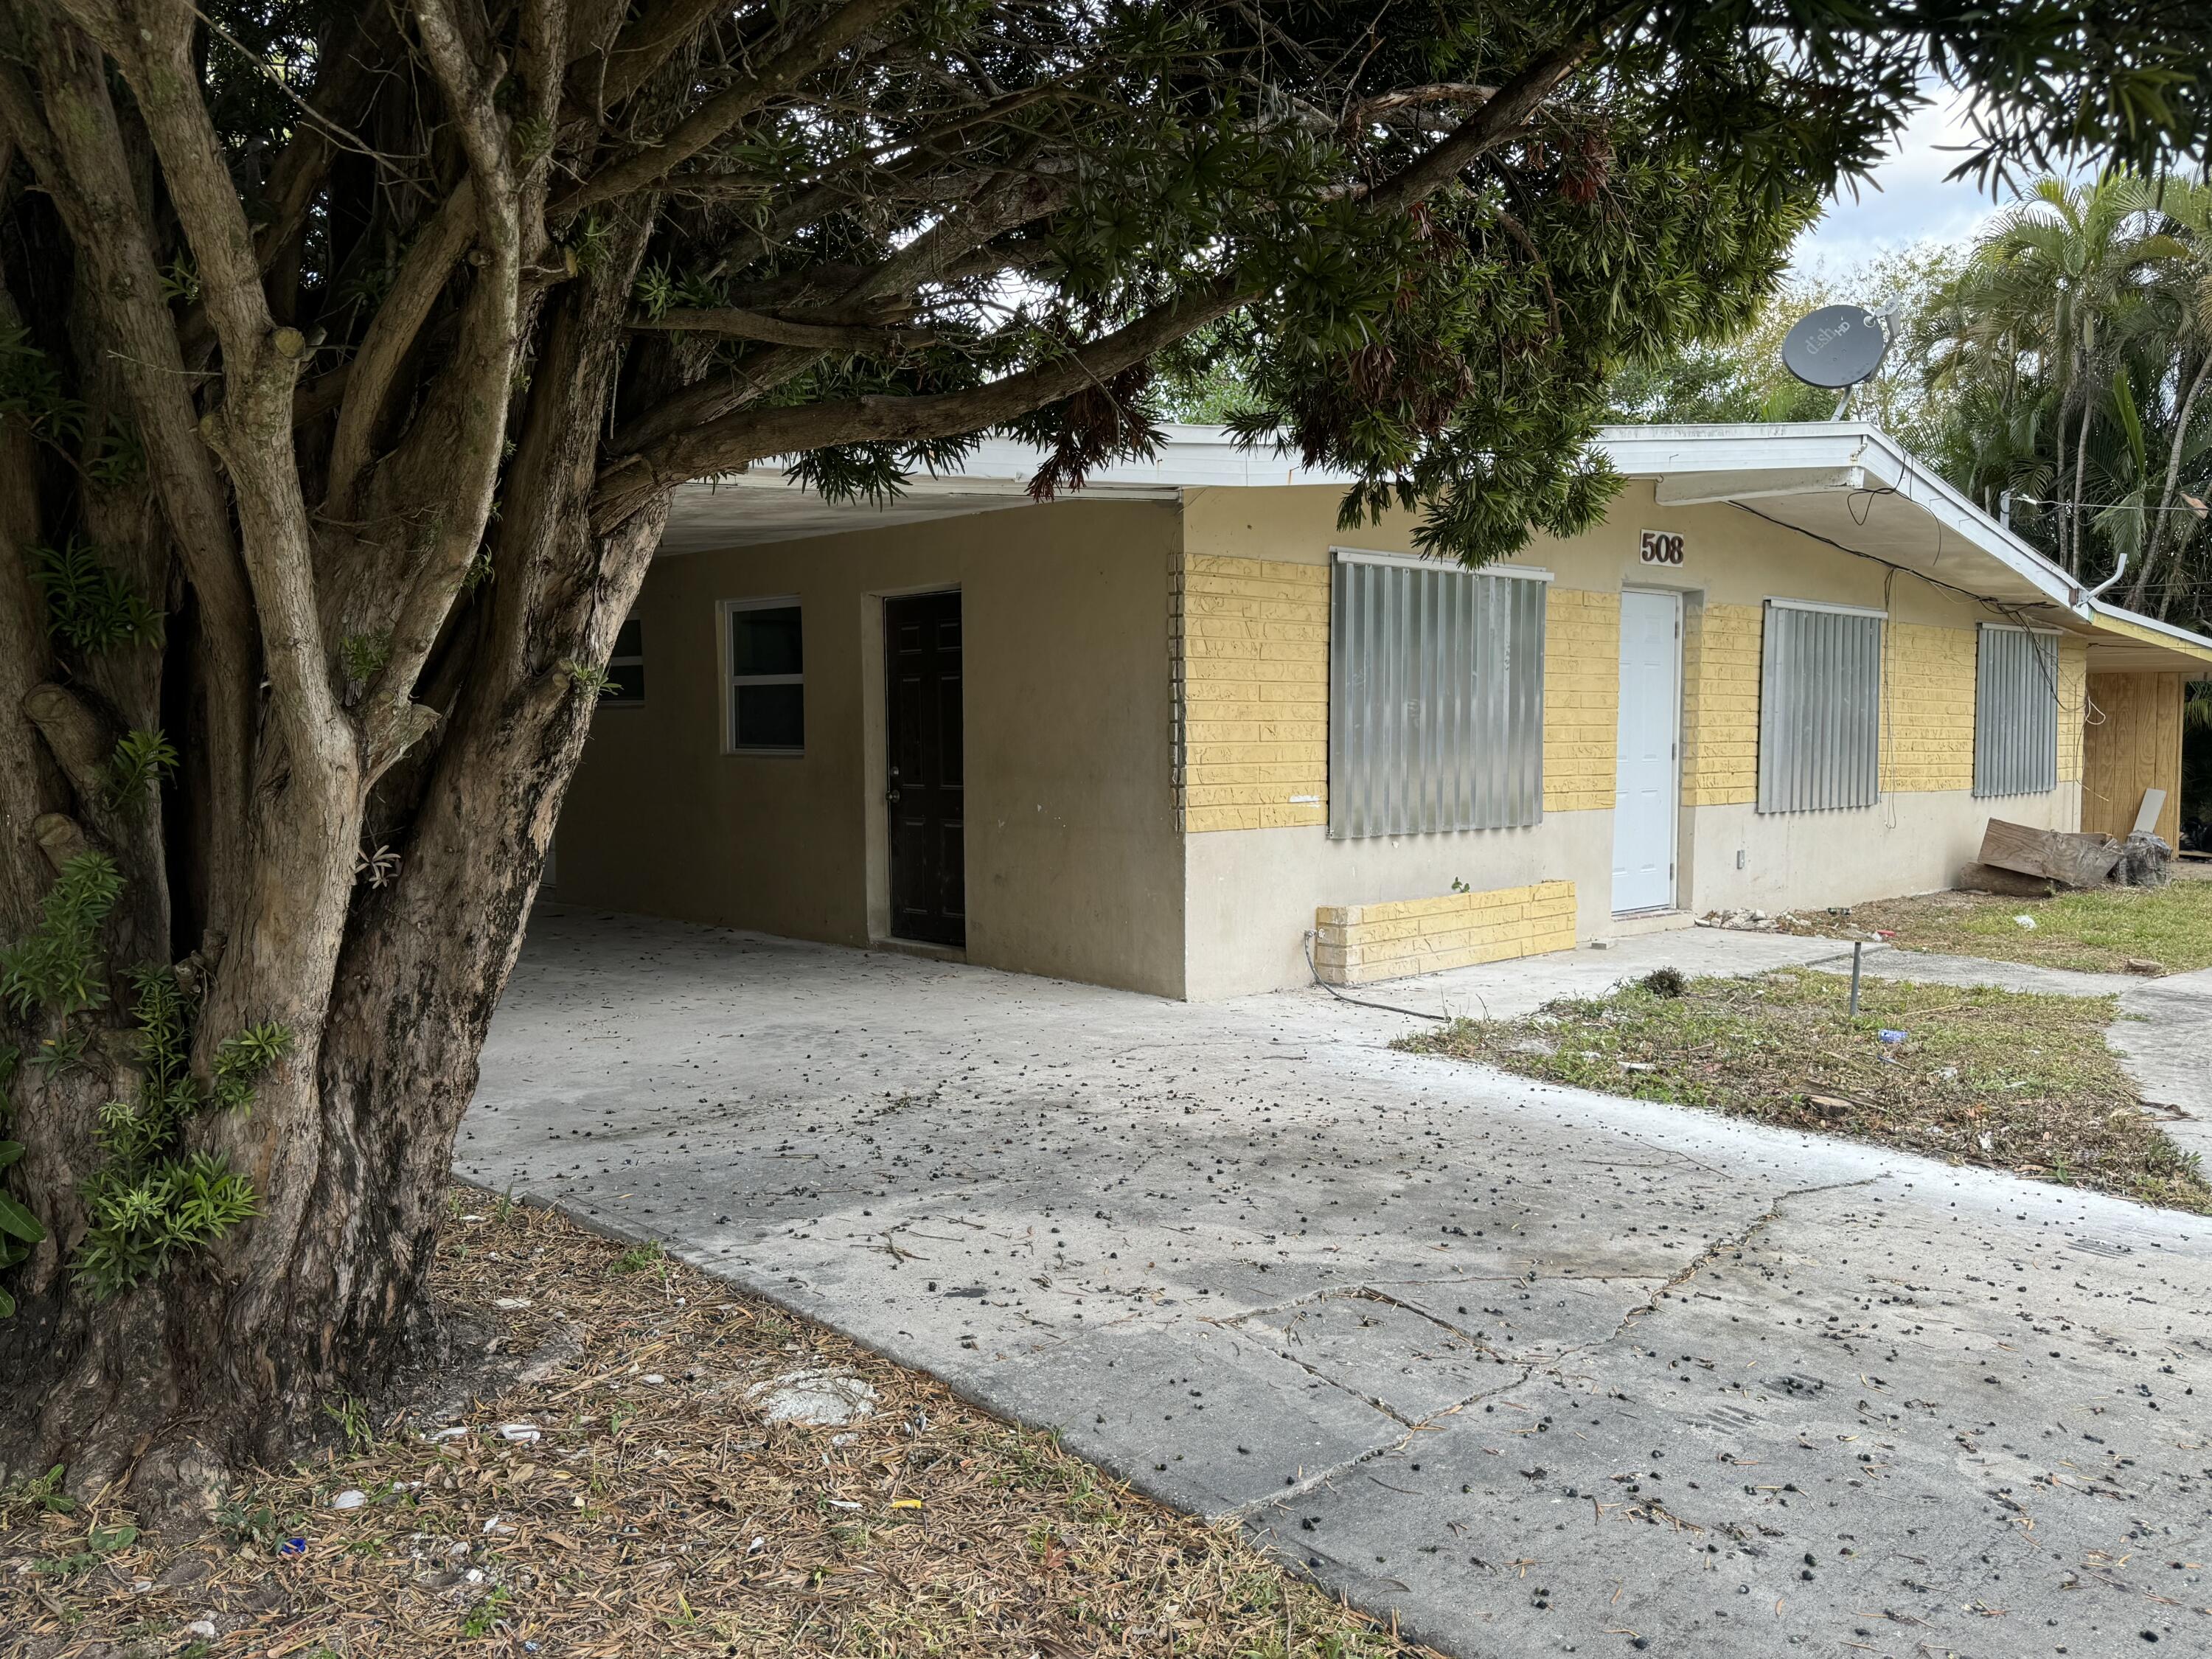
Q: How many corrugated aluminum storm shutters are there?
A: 3